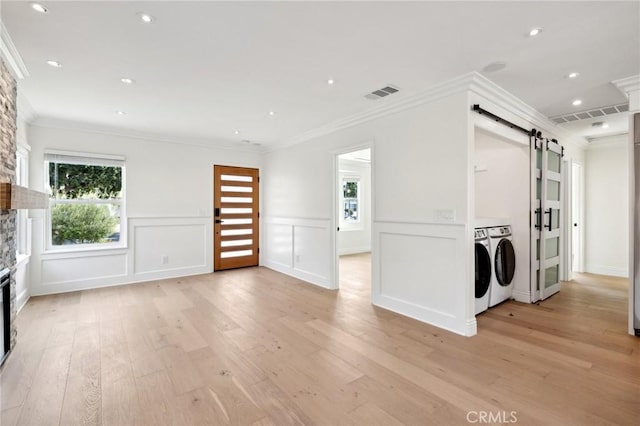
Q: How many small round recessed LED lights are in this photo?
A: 12